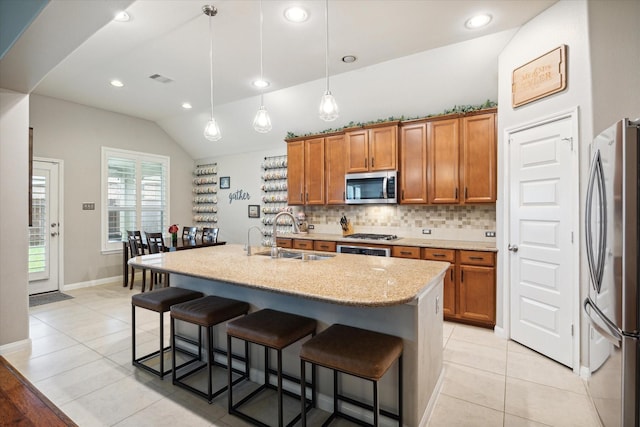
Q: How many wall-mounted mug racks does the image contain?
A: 2